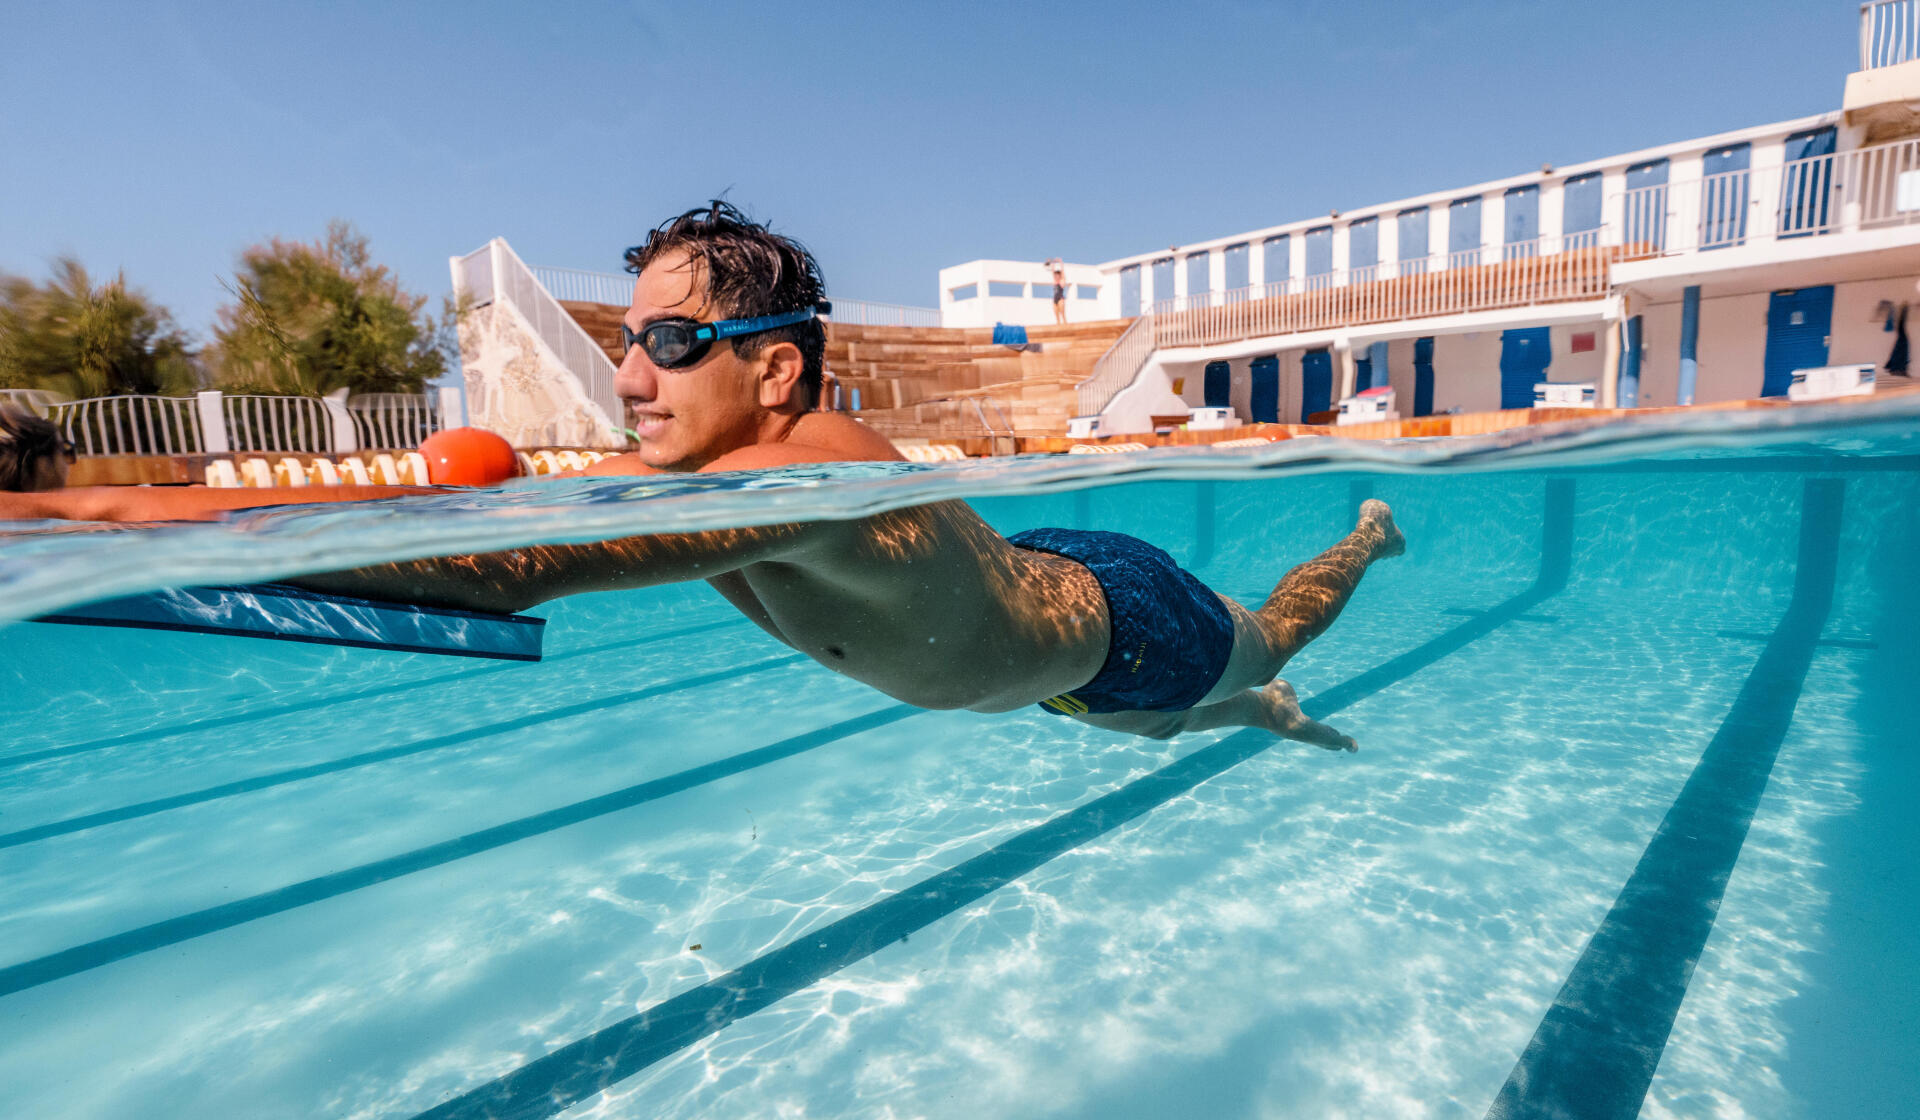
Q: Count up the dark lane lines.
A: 5